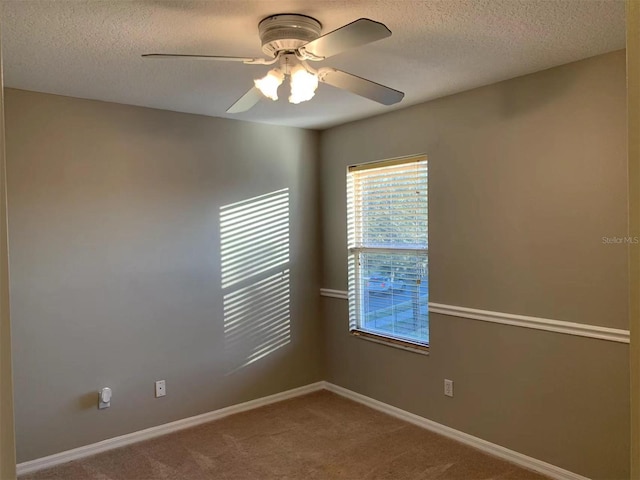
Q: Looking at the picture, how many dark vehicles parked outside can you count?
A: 1